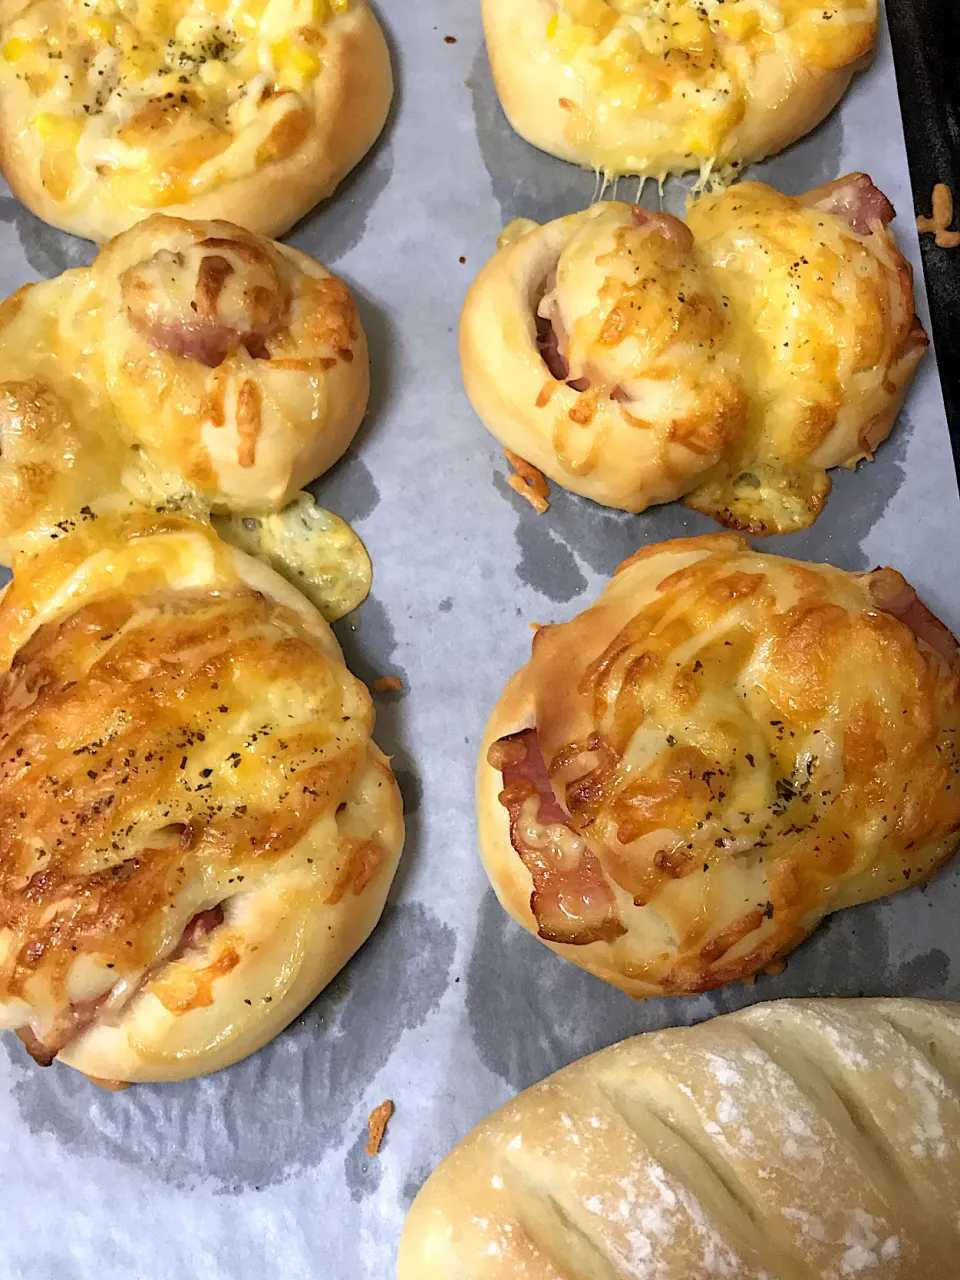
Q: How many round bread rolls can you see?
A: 6